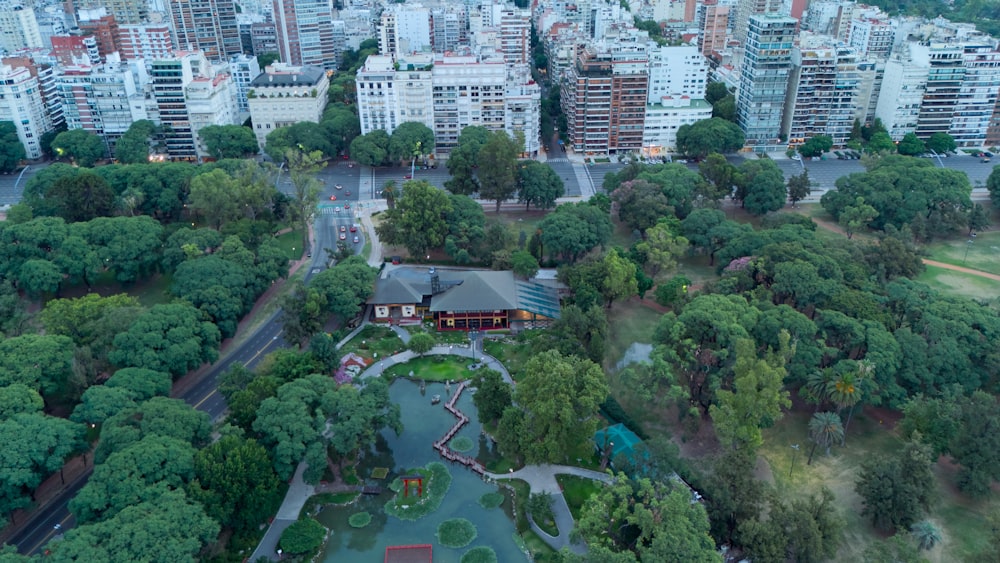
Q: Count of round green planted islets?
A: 5